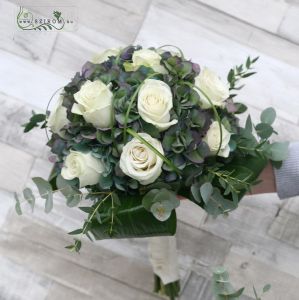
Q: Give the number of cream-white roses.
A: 9